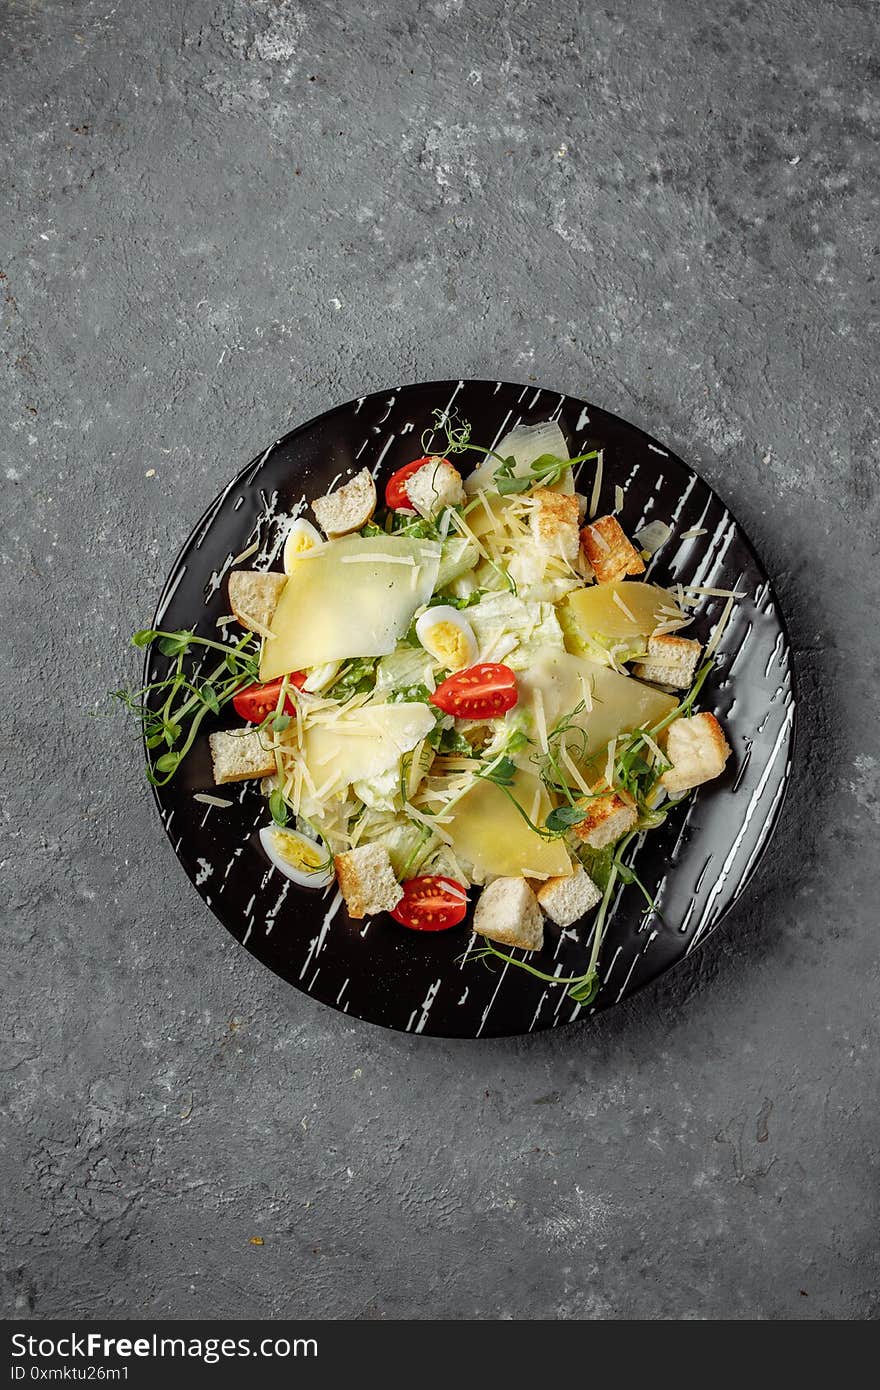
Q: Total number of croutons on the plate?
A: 12